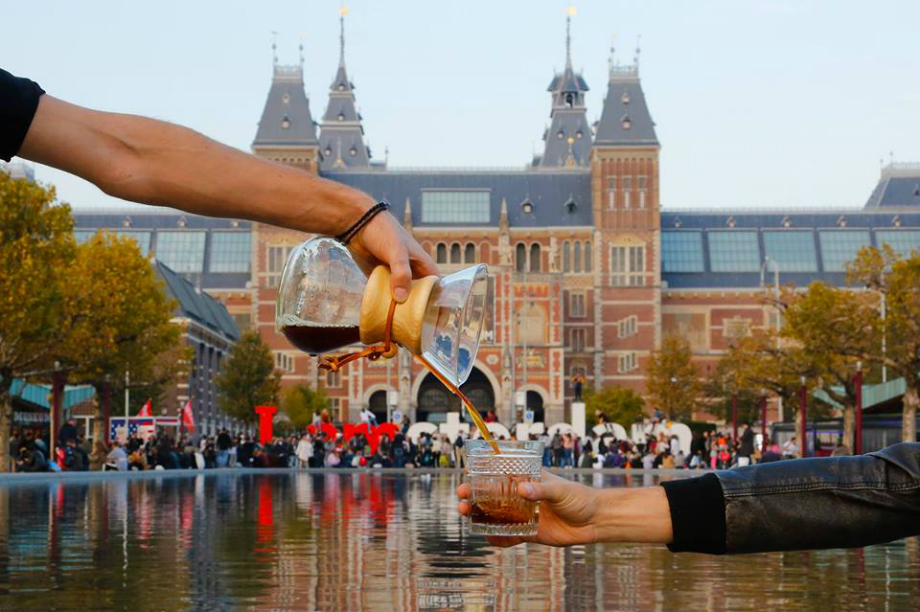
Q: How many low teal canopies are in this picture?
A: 2